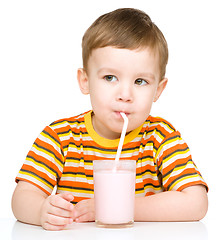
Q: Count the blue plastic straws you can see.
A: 0